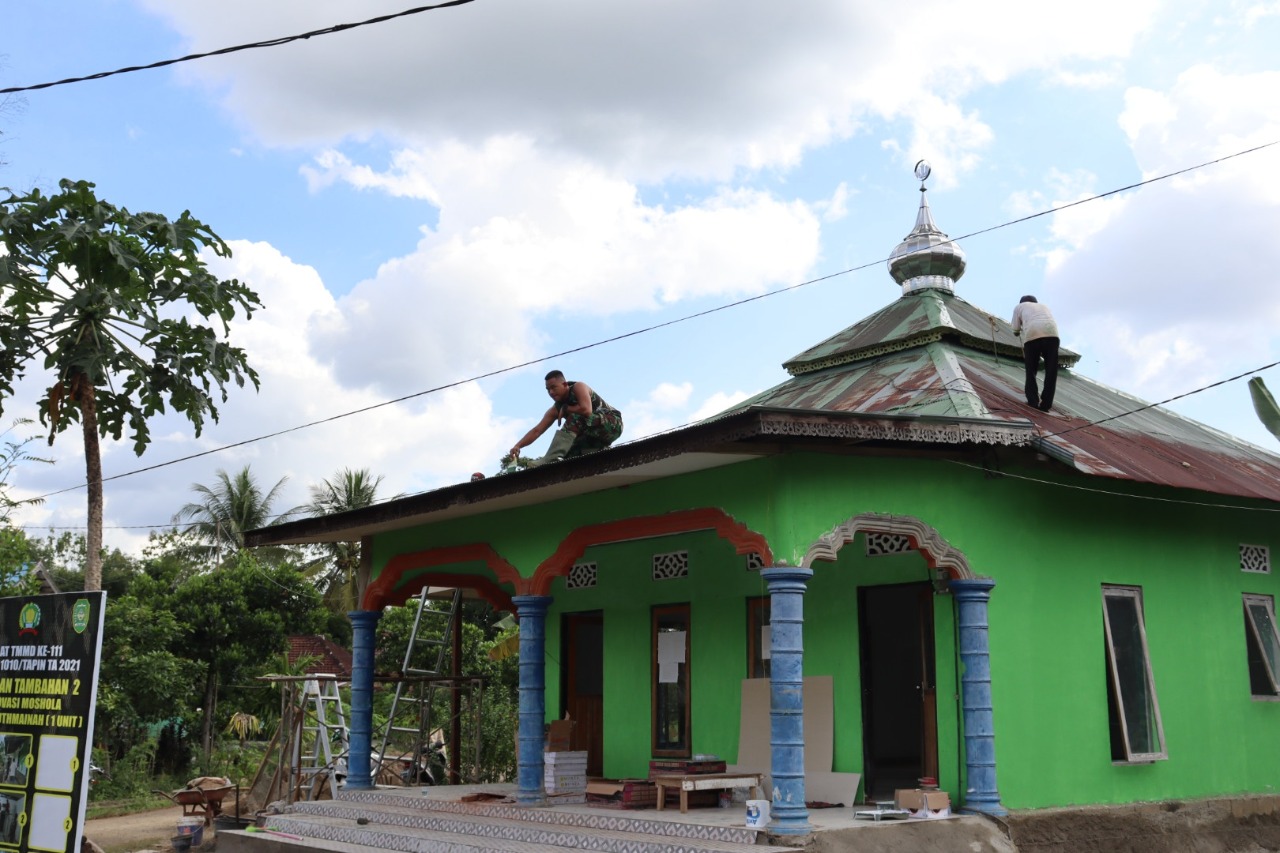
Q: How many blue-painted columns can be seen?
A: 4